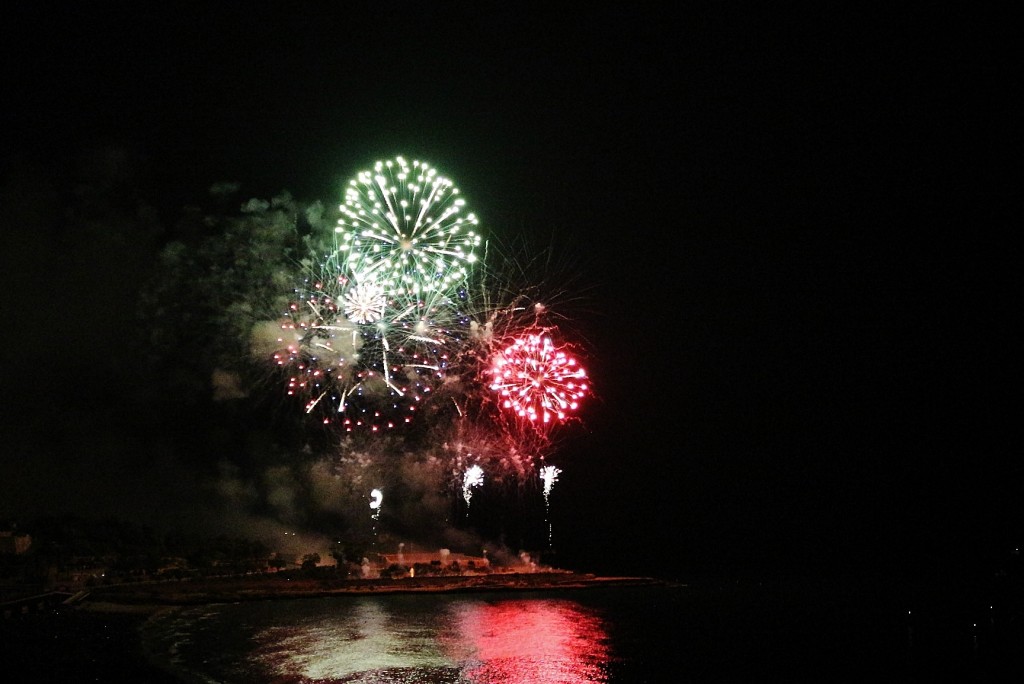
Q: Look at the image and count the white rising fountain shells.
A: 3